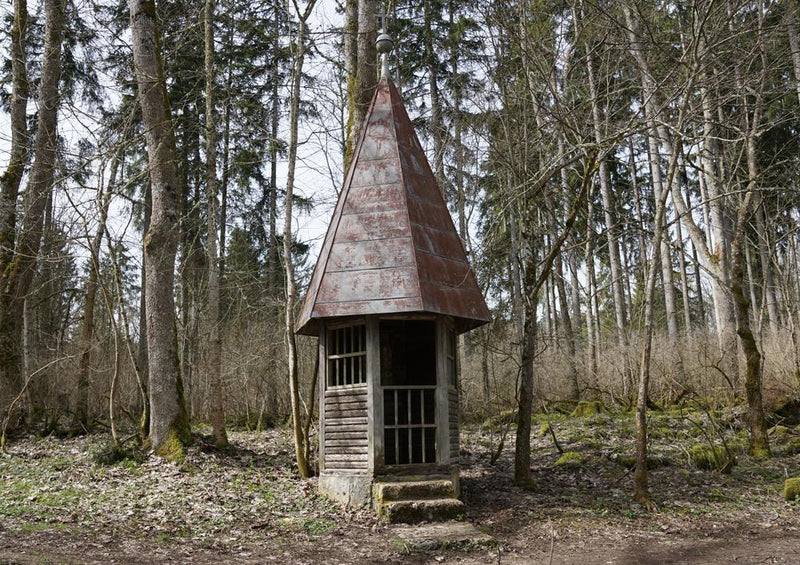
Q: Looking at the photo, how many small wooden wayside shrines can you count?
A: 1